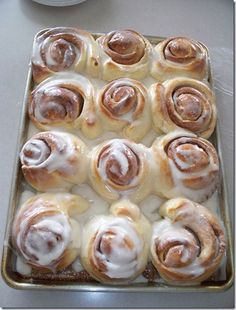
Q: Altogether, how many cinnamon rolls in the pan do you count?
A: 12